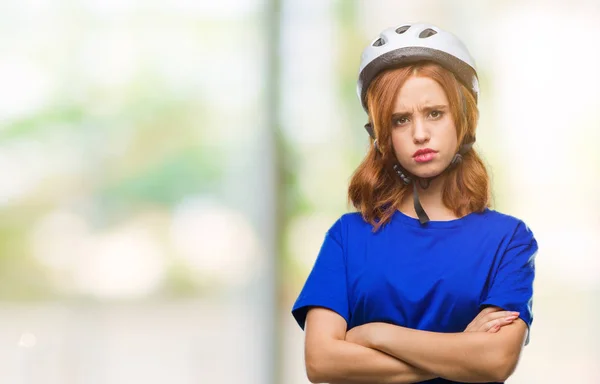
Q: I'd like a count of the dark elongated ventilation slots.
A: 3